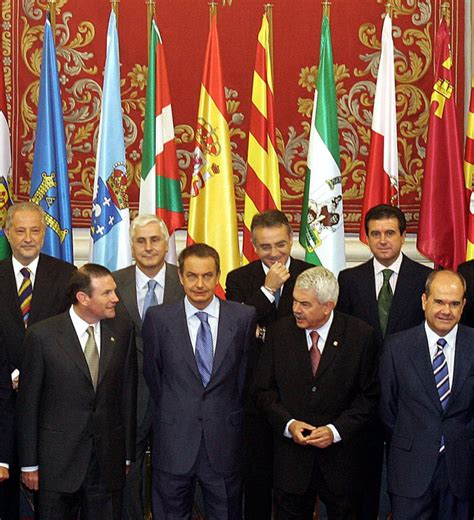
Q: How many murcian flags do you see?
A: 1